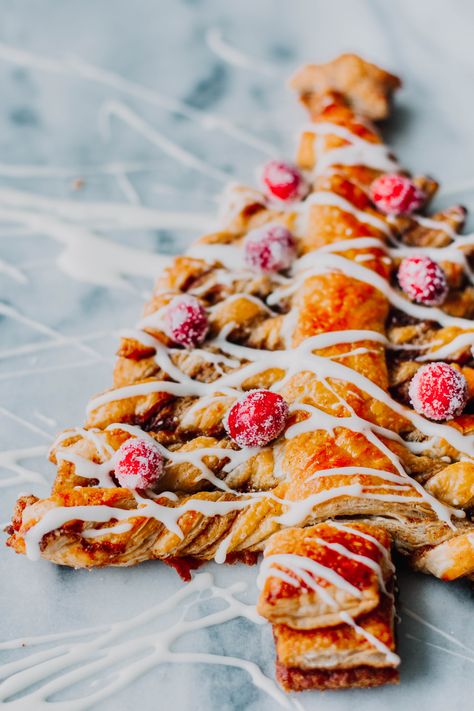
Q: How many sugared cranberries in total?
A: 8